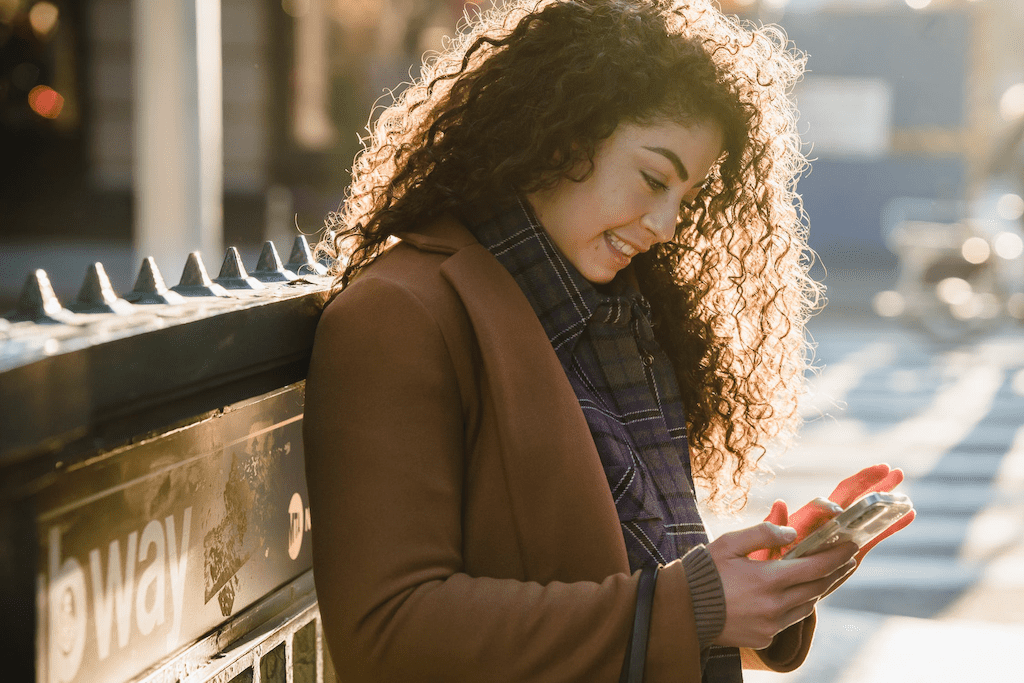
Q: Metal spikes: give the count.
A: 7